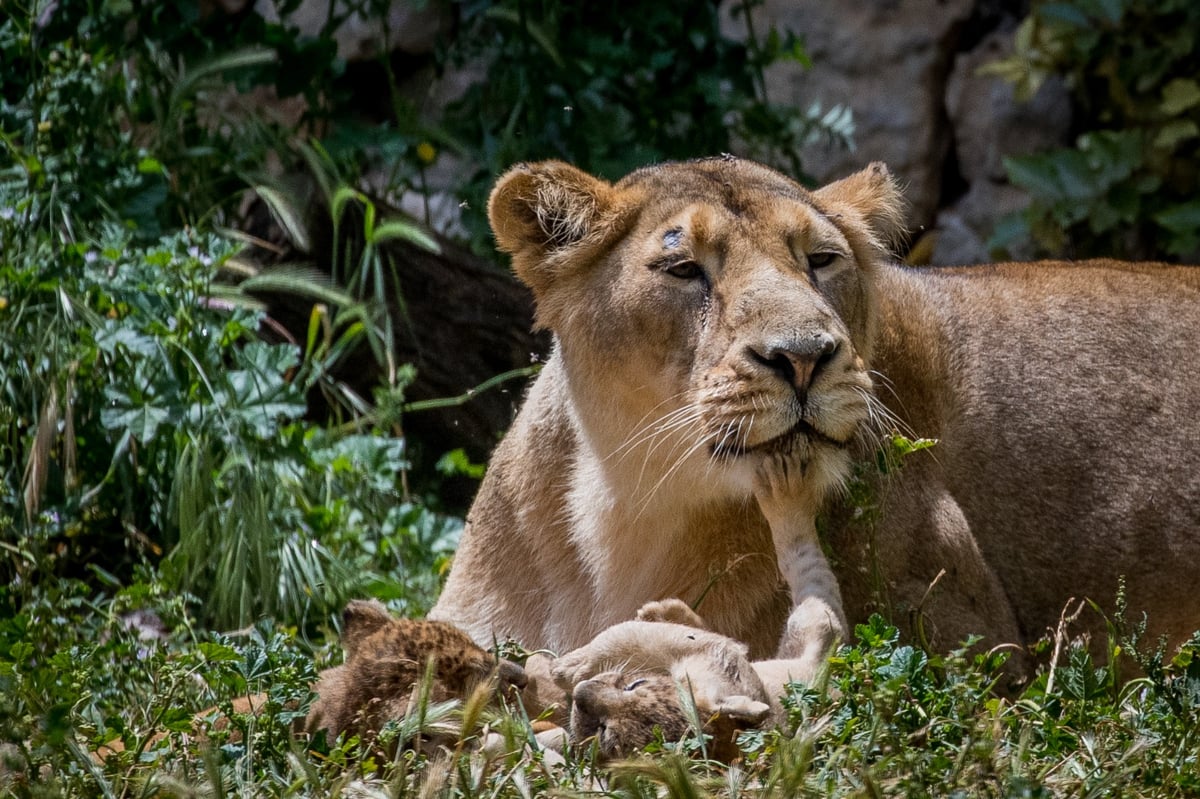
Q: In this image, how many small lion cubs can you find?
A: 2